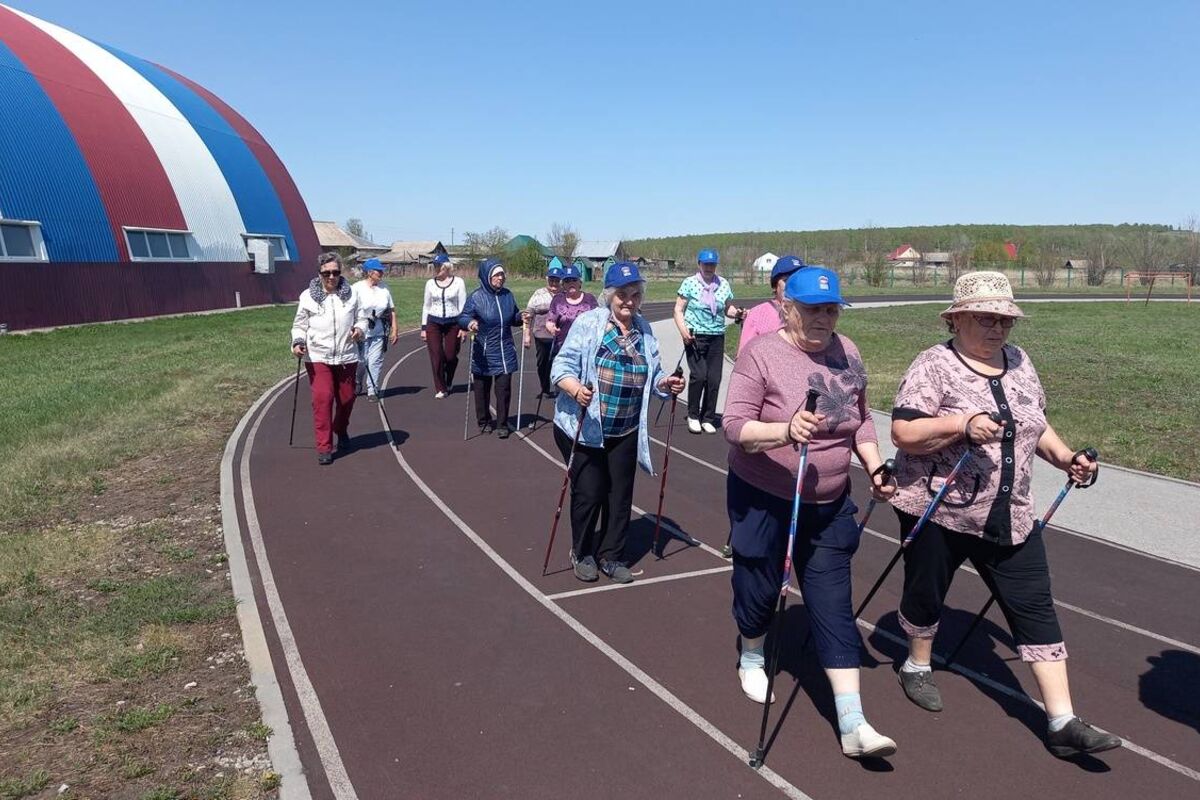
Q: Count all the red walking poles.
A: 2